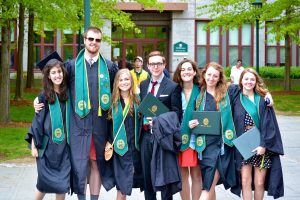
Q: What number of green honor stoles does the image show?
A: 6